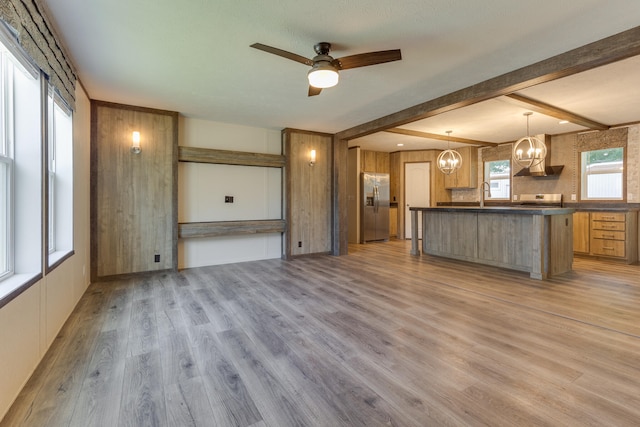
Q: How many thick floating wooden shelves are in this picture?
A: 2